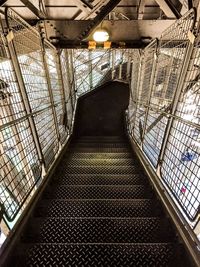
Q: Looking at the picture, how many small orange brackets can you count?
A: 2